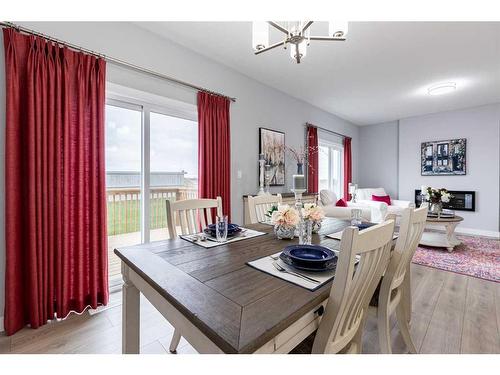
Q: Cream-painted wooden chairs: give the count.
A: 4